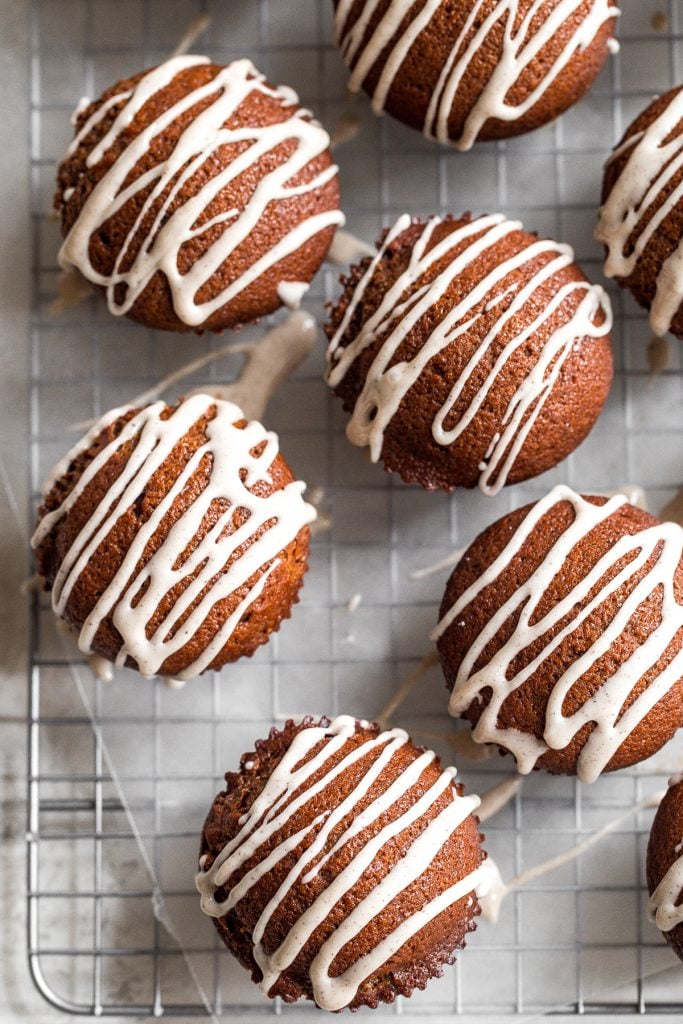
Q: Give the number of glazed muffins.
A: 8